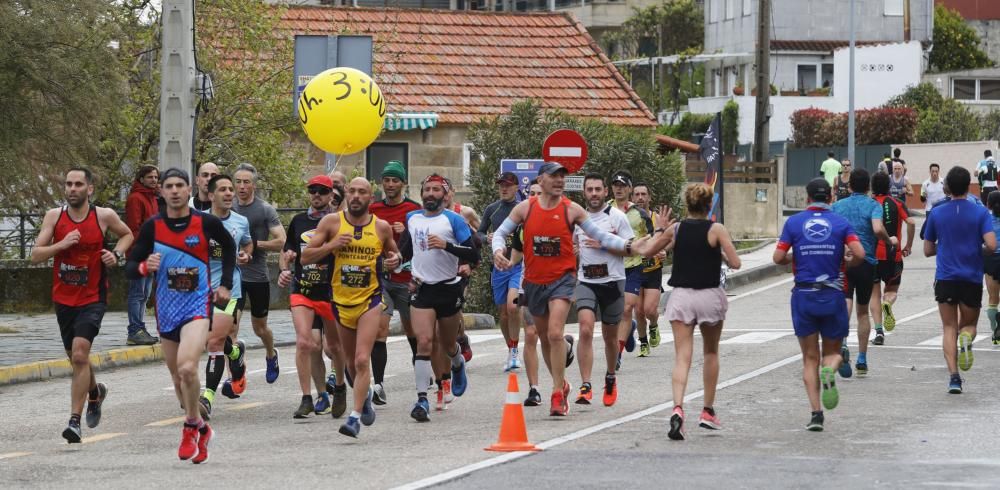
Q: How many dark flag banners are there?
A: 1